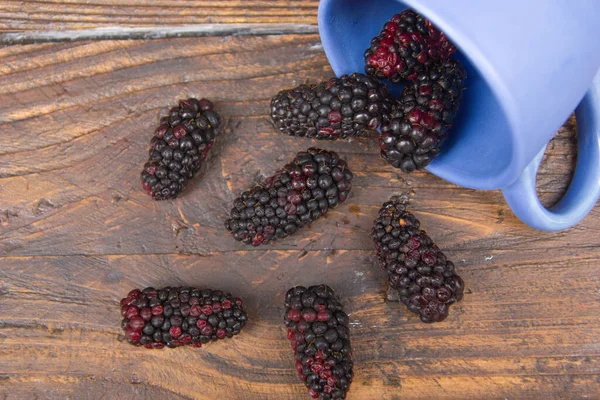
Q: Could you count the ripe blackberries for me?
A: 8